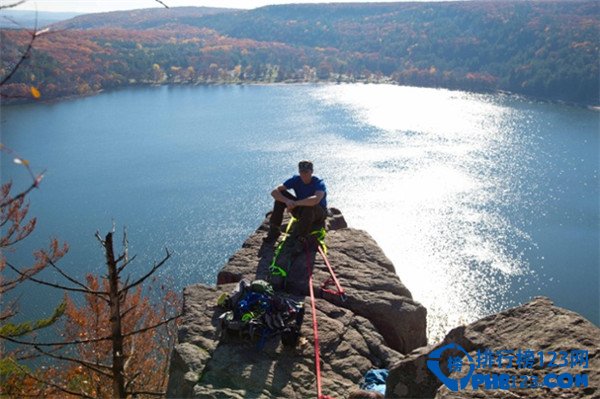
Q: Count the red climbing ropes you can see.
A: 2